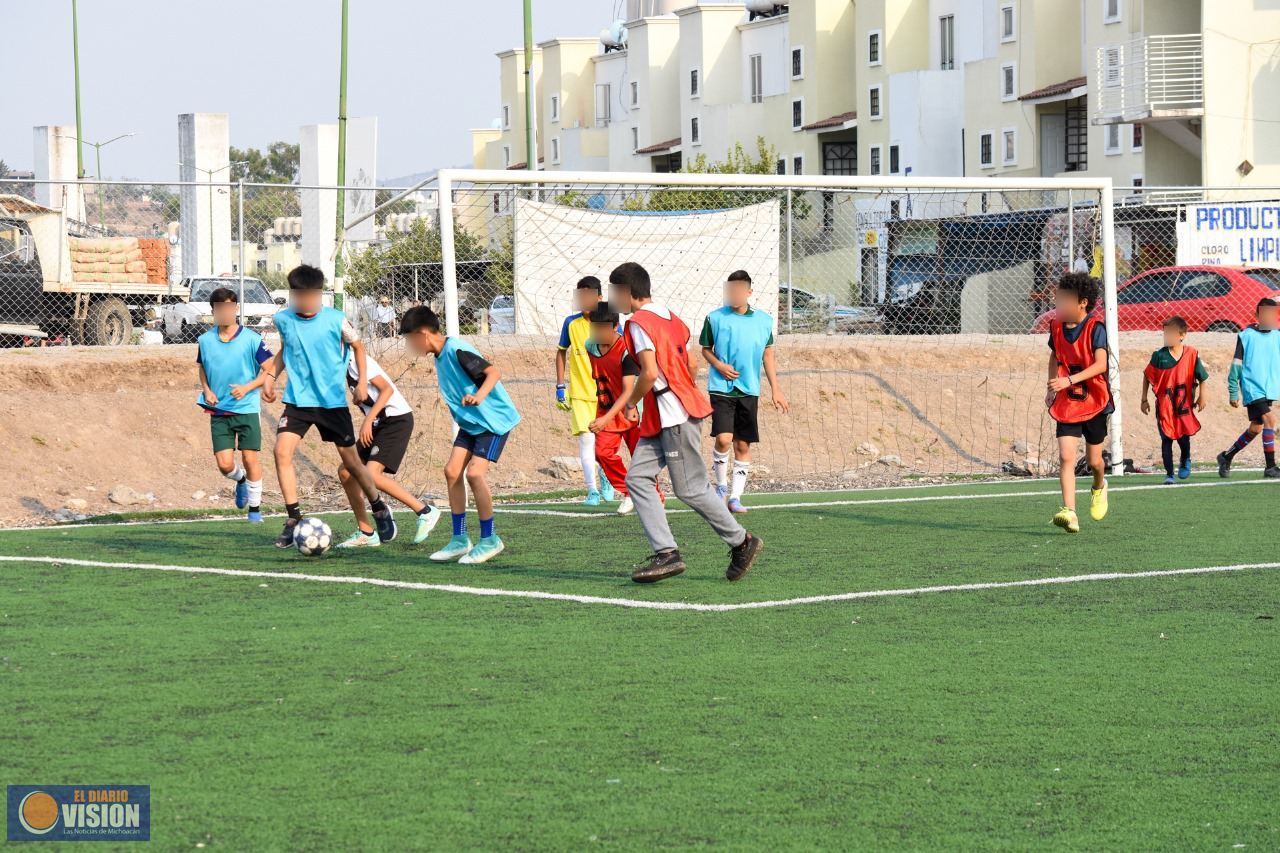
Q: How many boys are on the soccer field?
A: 11